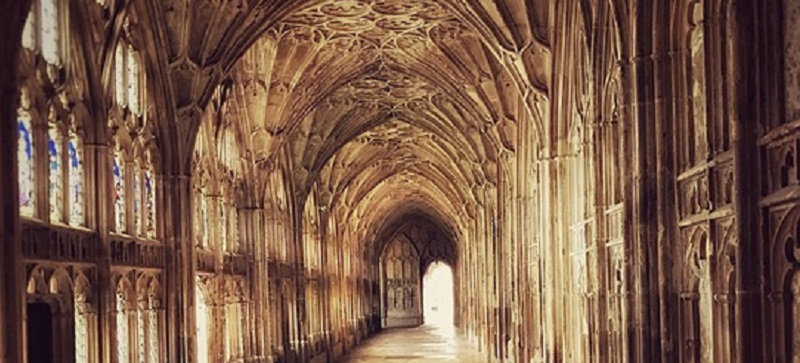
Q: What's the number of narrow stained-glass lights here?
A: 6